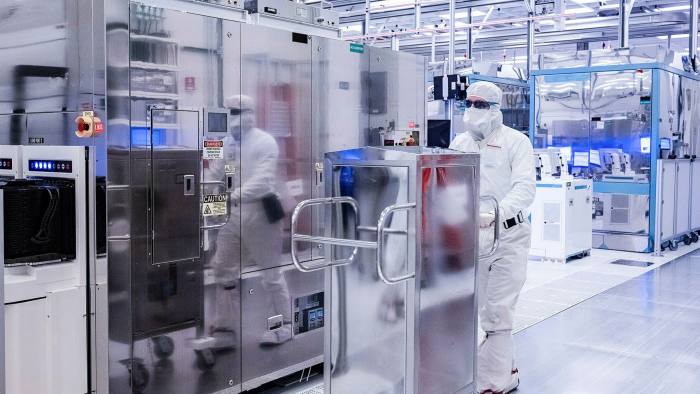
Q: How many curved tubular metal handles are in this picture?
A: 3